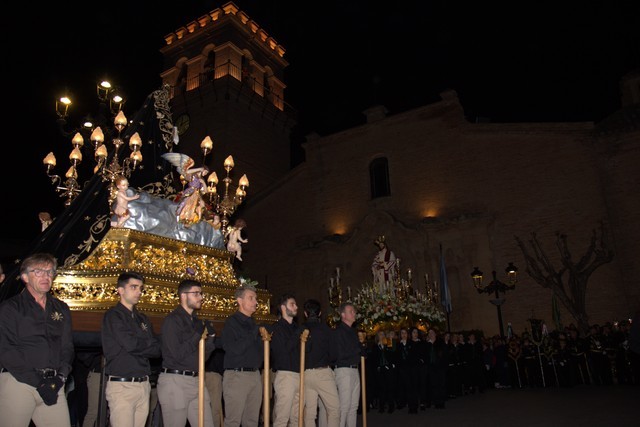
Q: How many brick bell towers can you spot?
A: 1